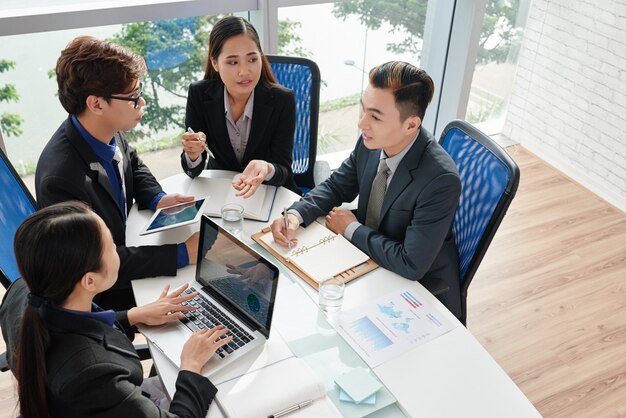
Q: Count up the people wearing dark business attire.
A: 4